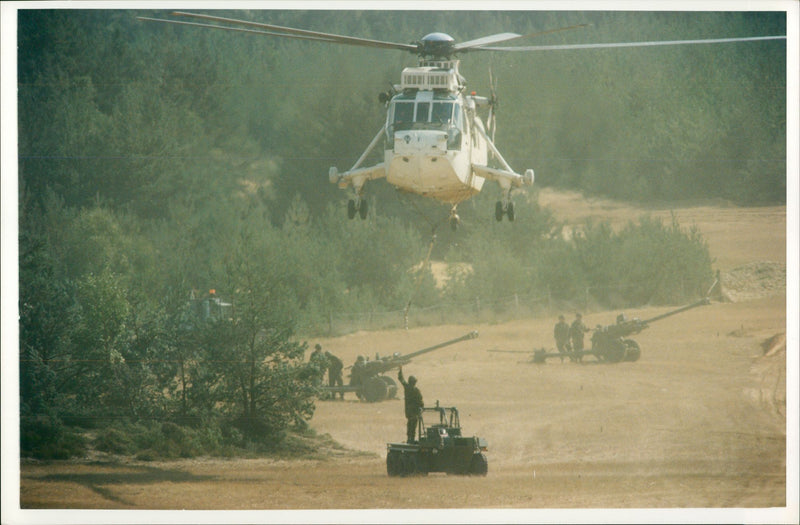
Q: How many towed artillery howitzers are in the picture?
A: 2